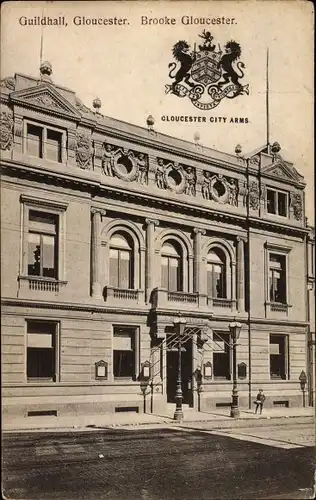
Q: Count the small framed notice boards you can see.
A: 4